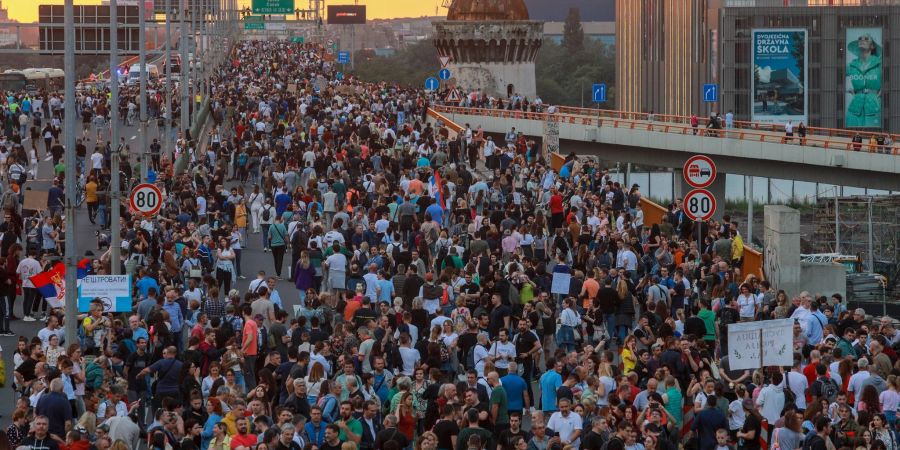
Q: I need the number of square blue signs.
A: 3